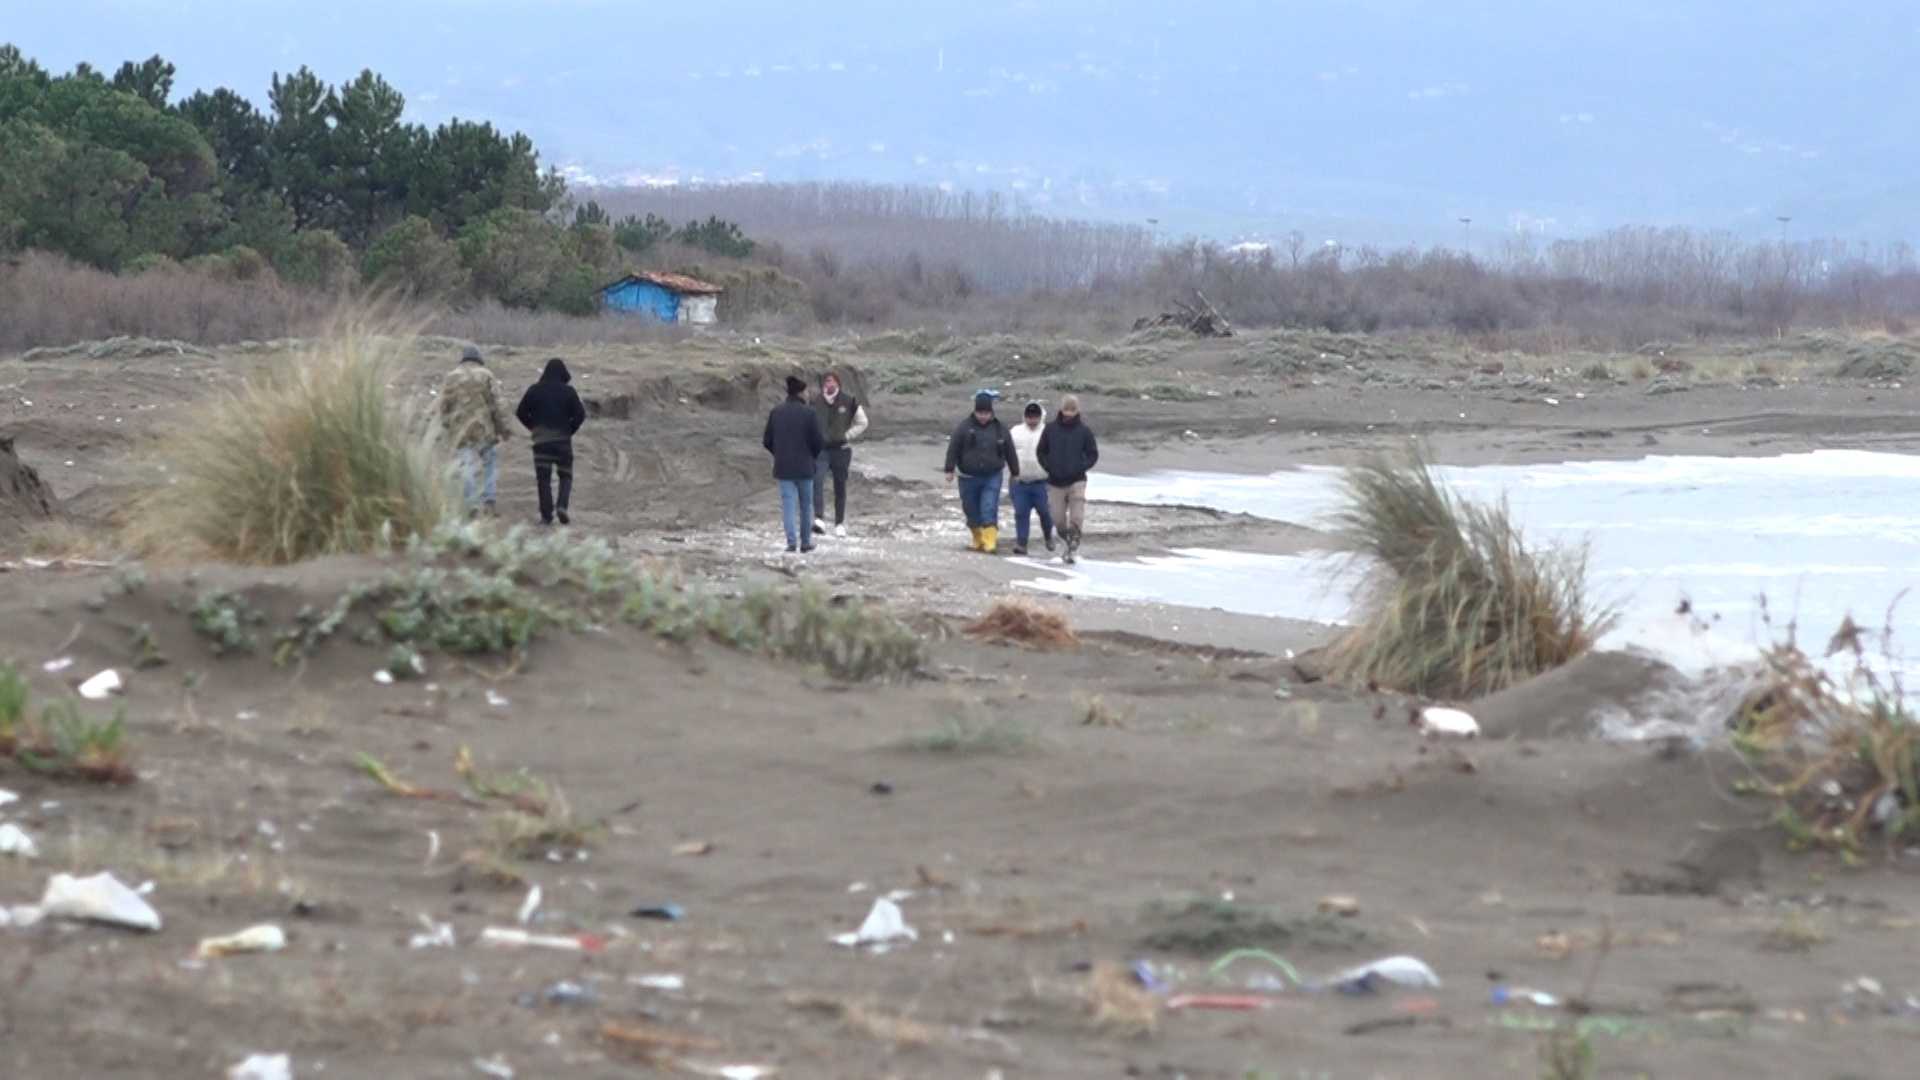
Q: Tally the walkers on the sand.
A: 7